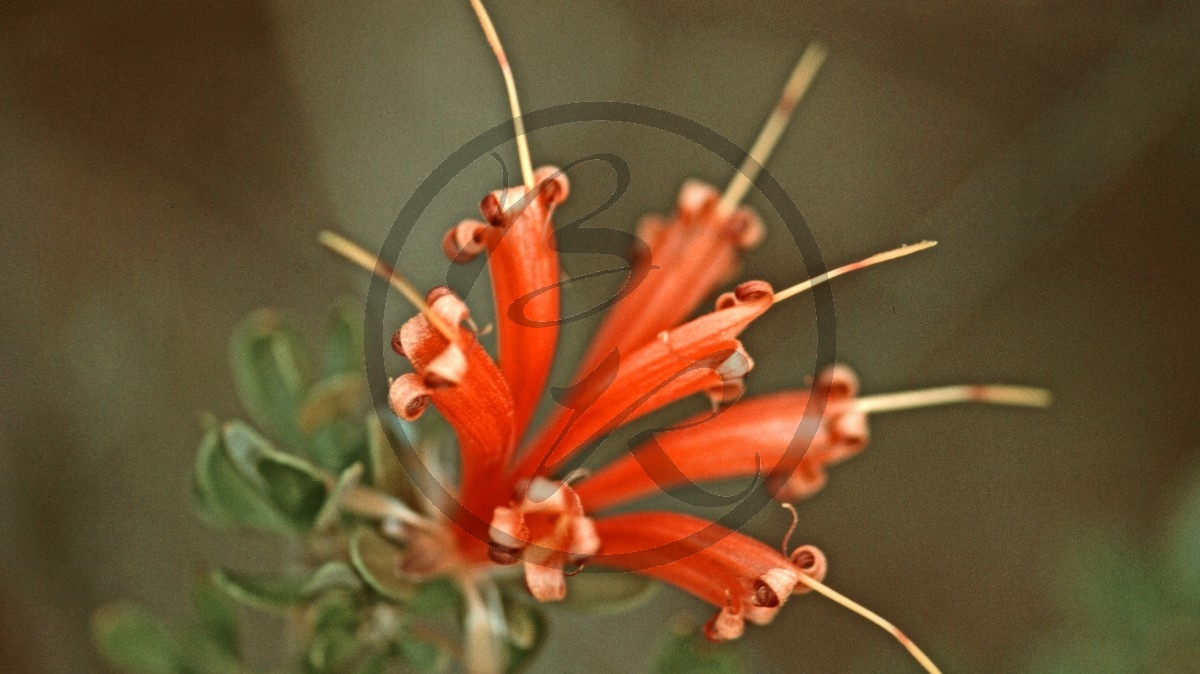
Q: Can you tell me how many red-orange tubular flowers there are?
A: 7